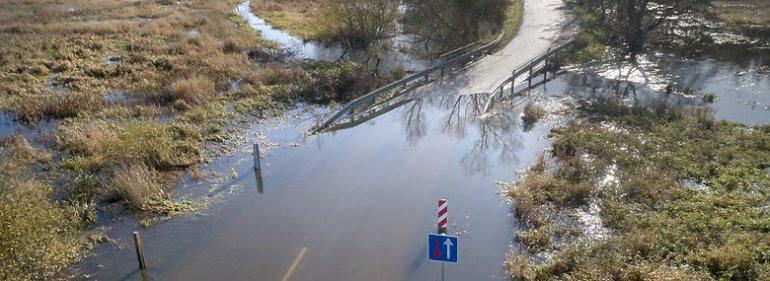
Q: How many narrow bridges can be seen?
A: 1